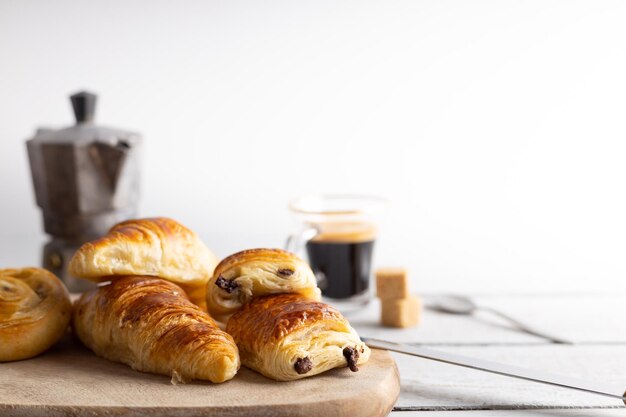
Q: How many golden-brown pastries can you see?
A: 5